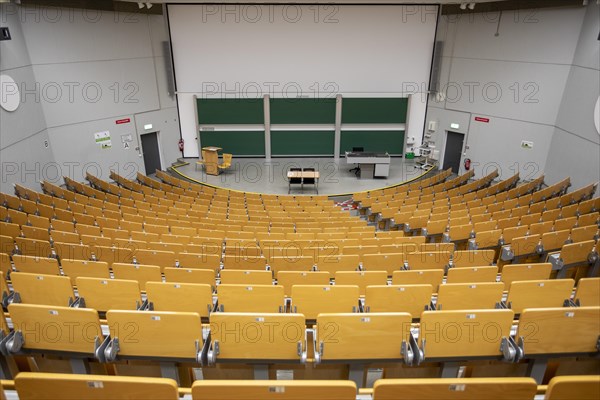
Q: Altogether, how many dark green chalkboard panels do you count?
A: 6